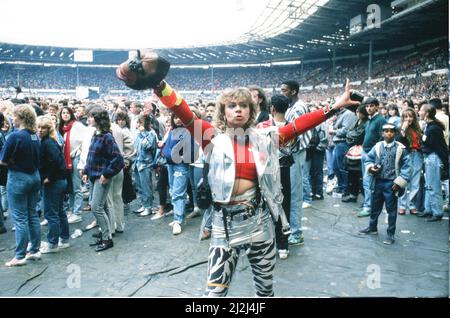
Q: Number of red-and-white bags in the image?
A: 1